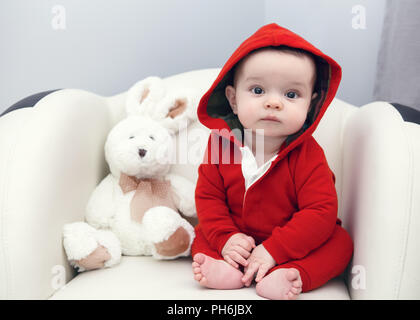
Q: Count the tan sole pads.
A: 2